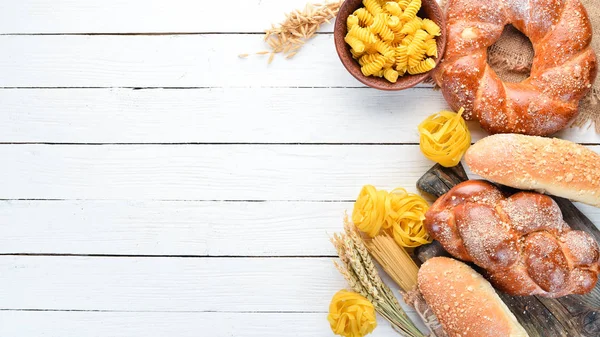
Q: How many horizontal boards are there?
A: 7